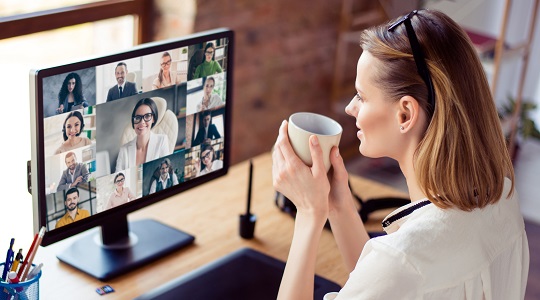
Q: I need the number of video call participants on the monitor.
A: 13